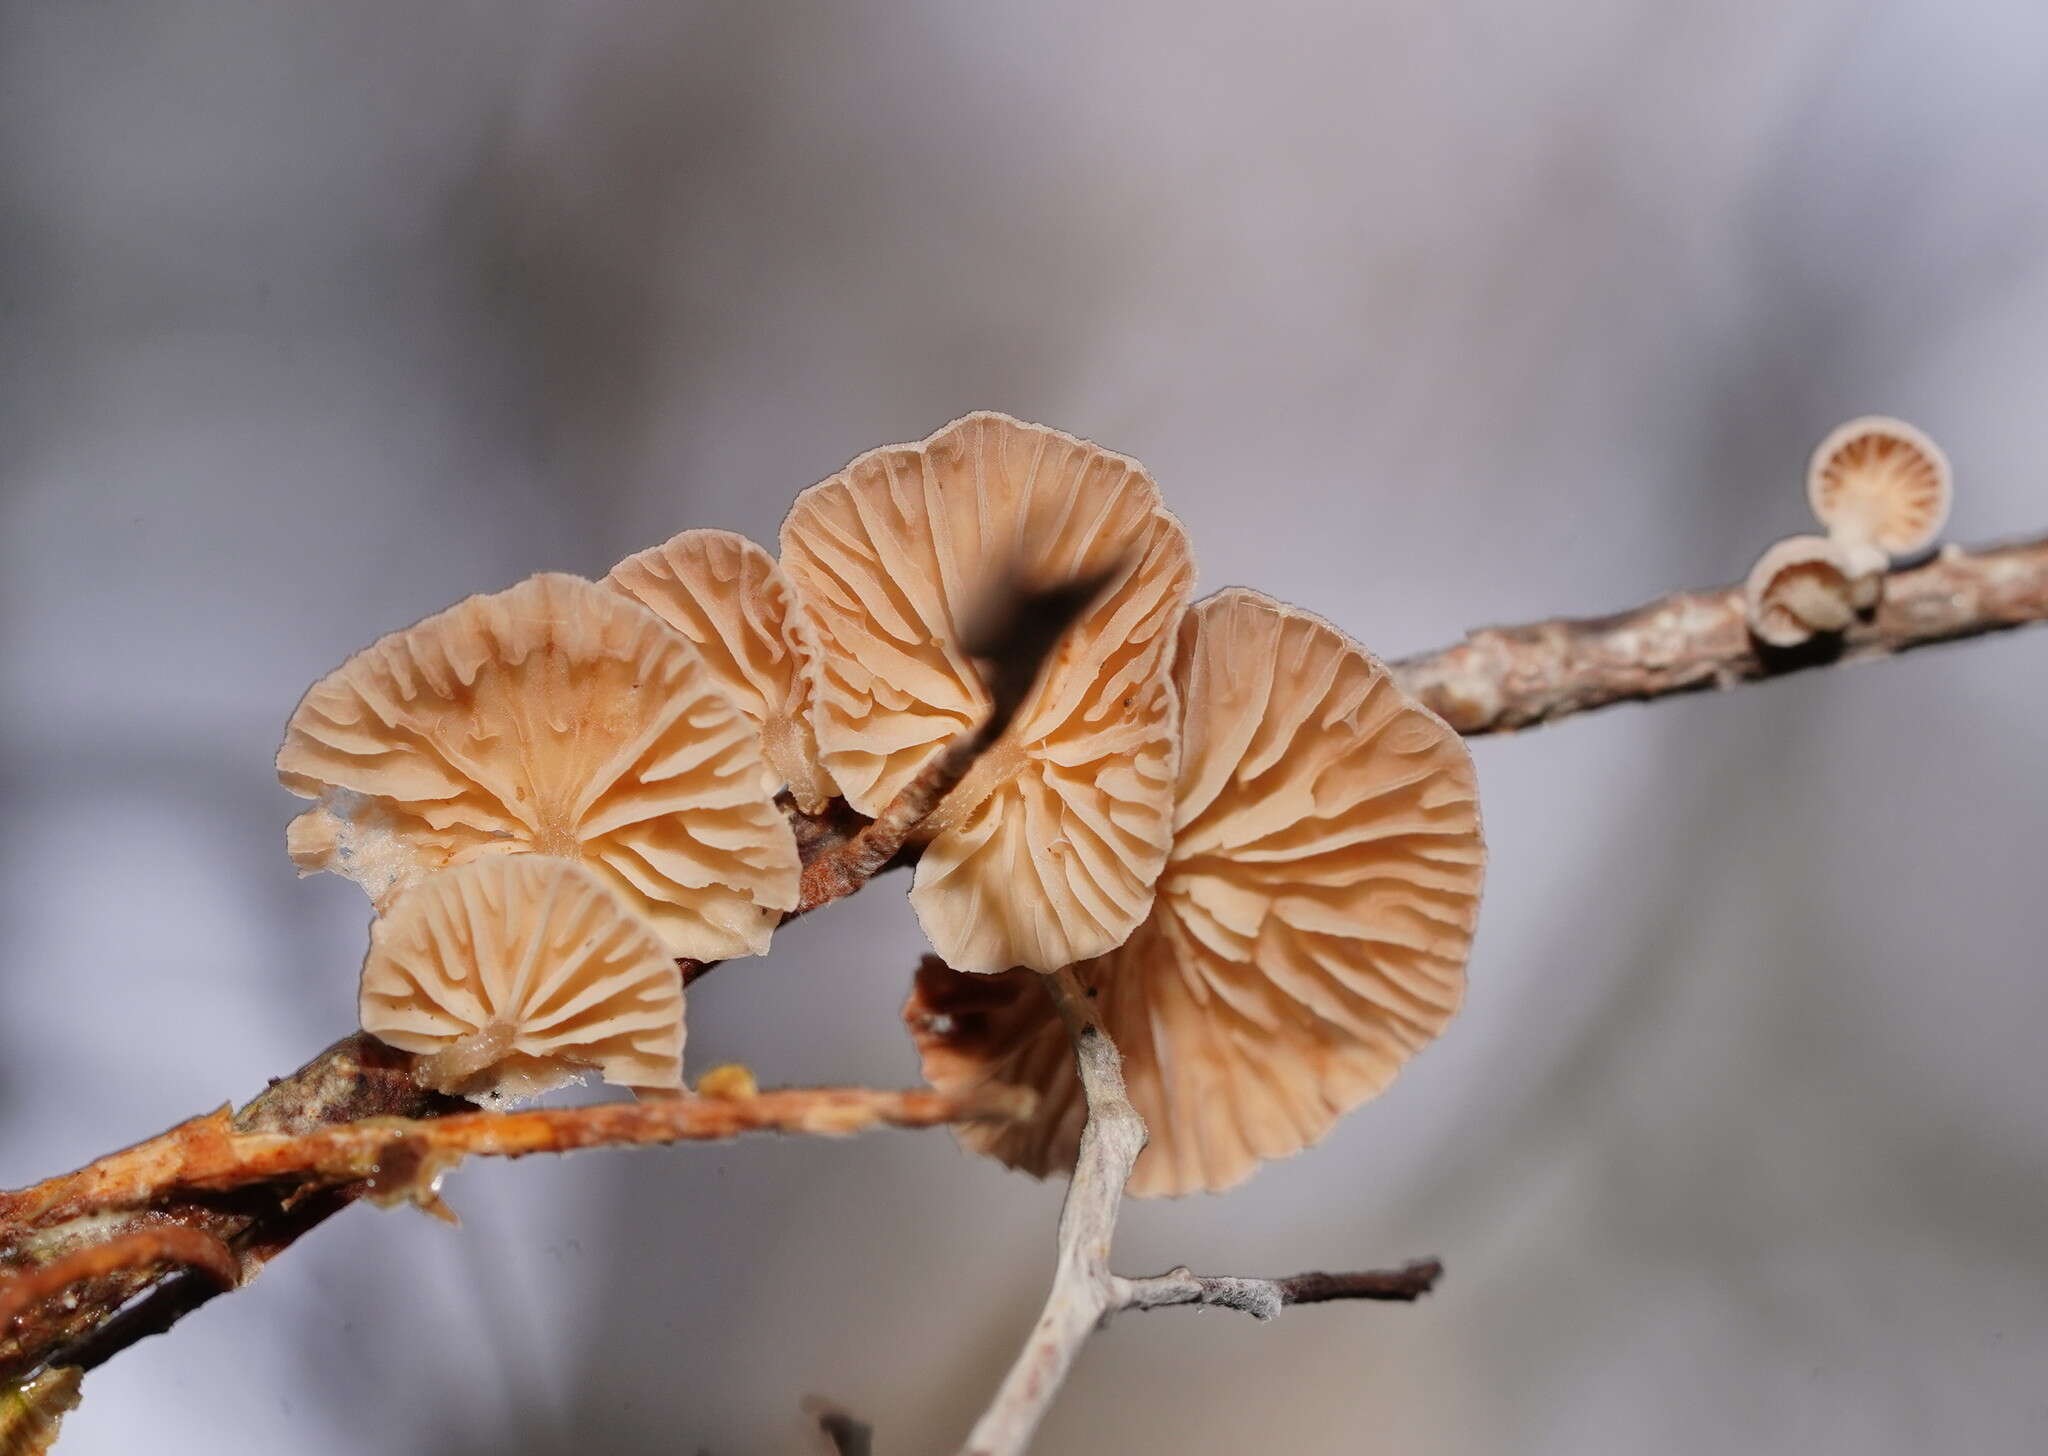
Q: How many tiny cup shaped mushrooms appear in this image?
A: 2